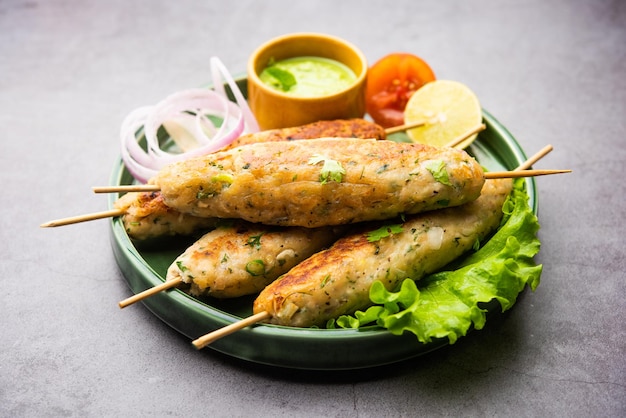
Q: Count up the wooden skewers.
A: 4